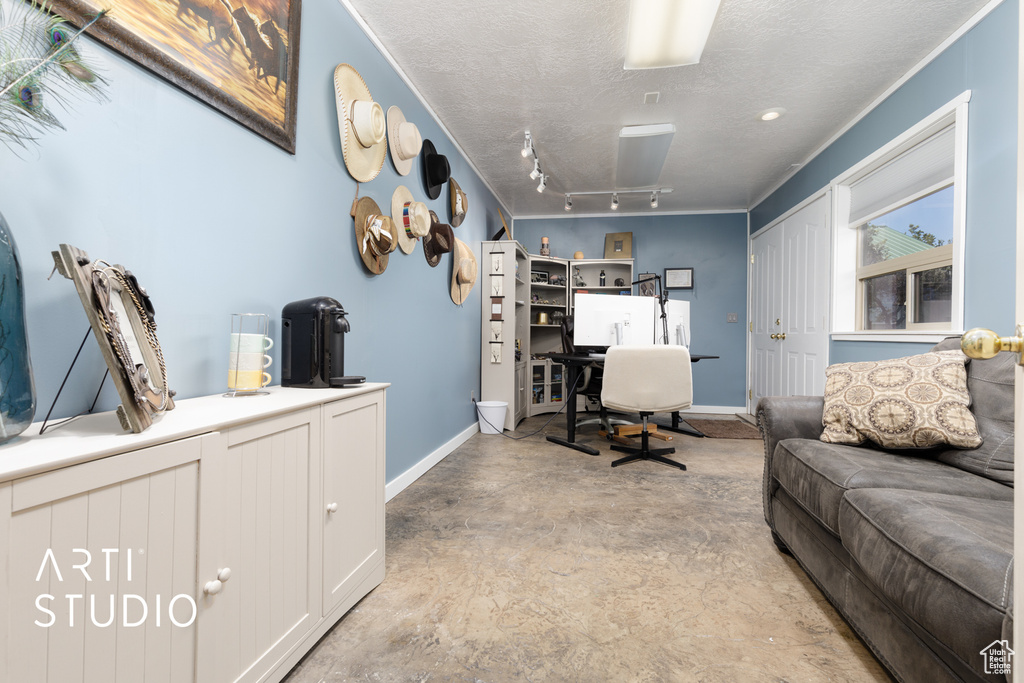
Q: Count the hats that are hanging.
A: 8